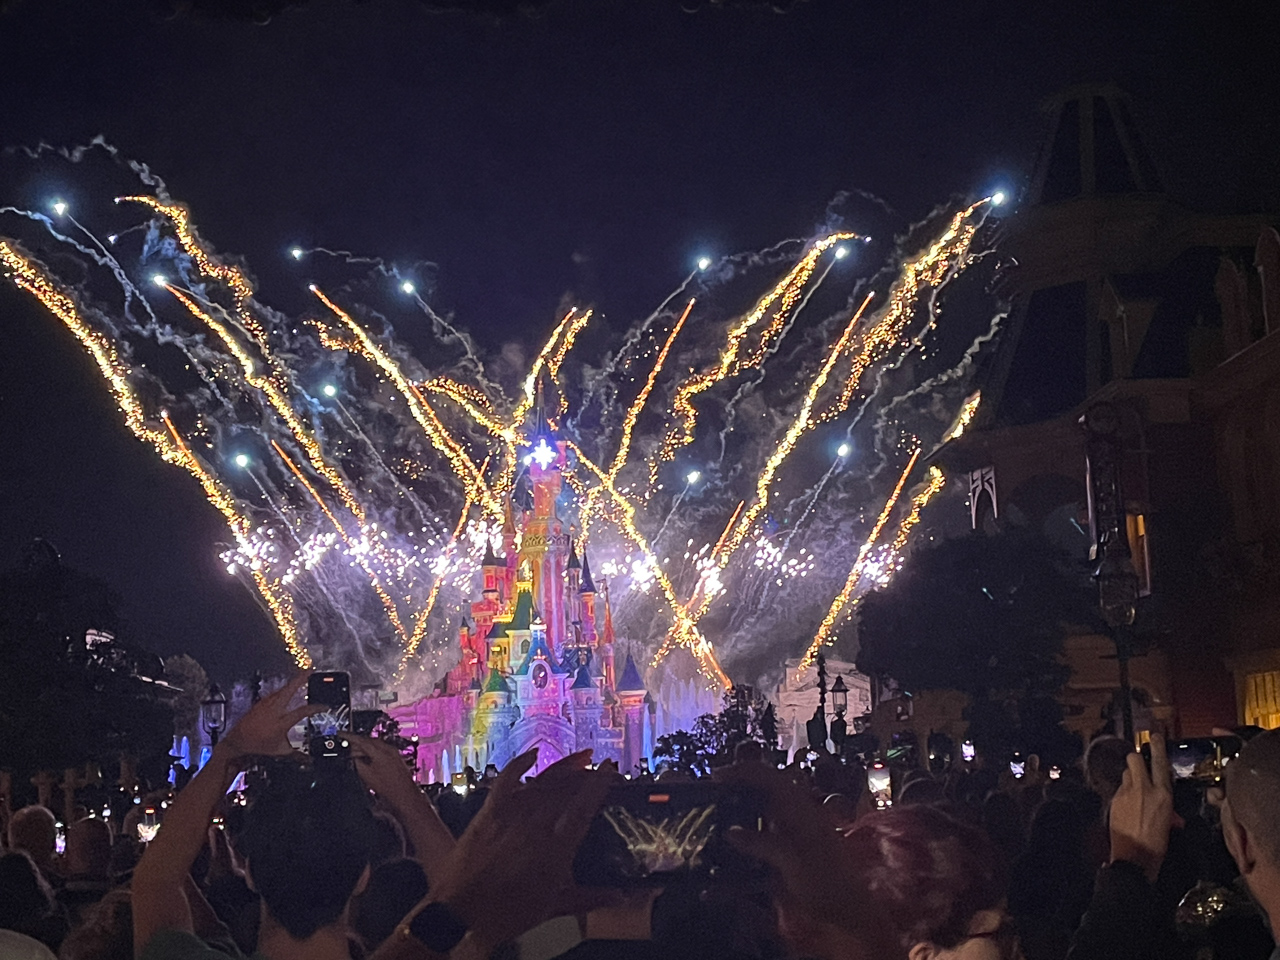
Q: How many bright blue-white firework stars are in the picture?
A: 11